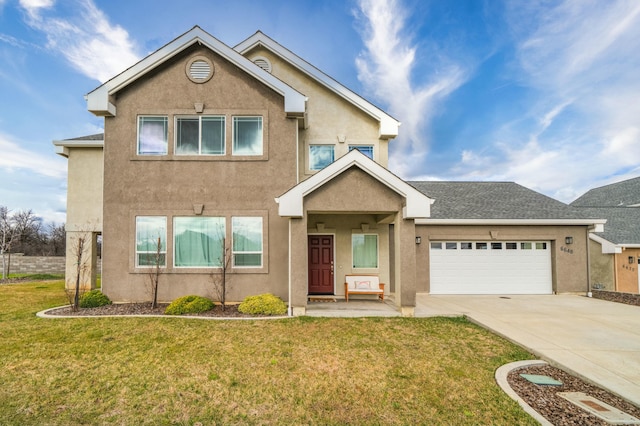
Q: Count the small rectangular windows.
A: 8